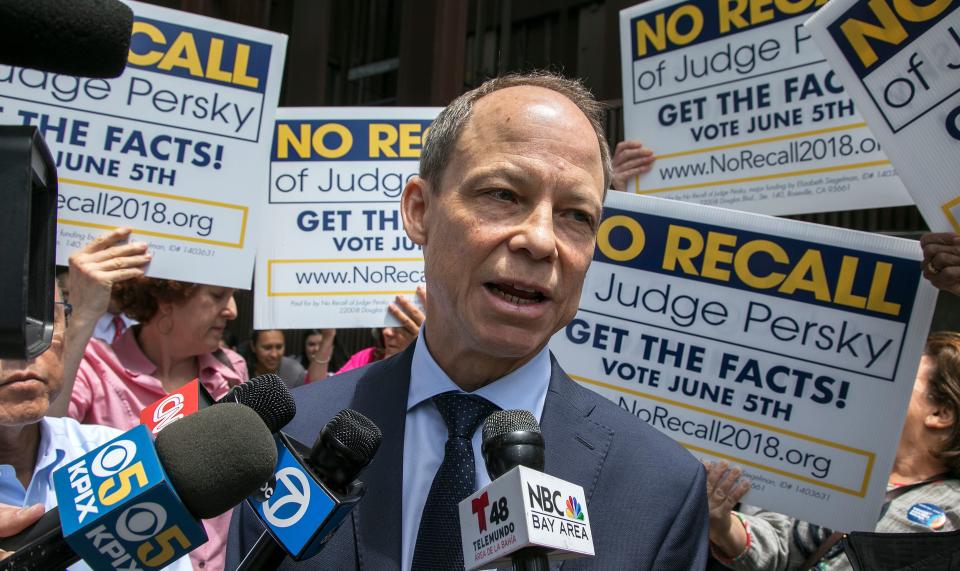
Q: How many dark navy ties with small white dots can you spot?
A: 1